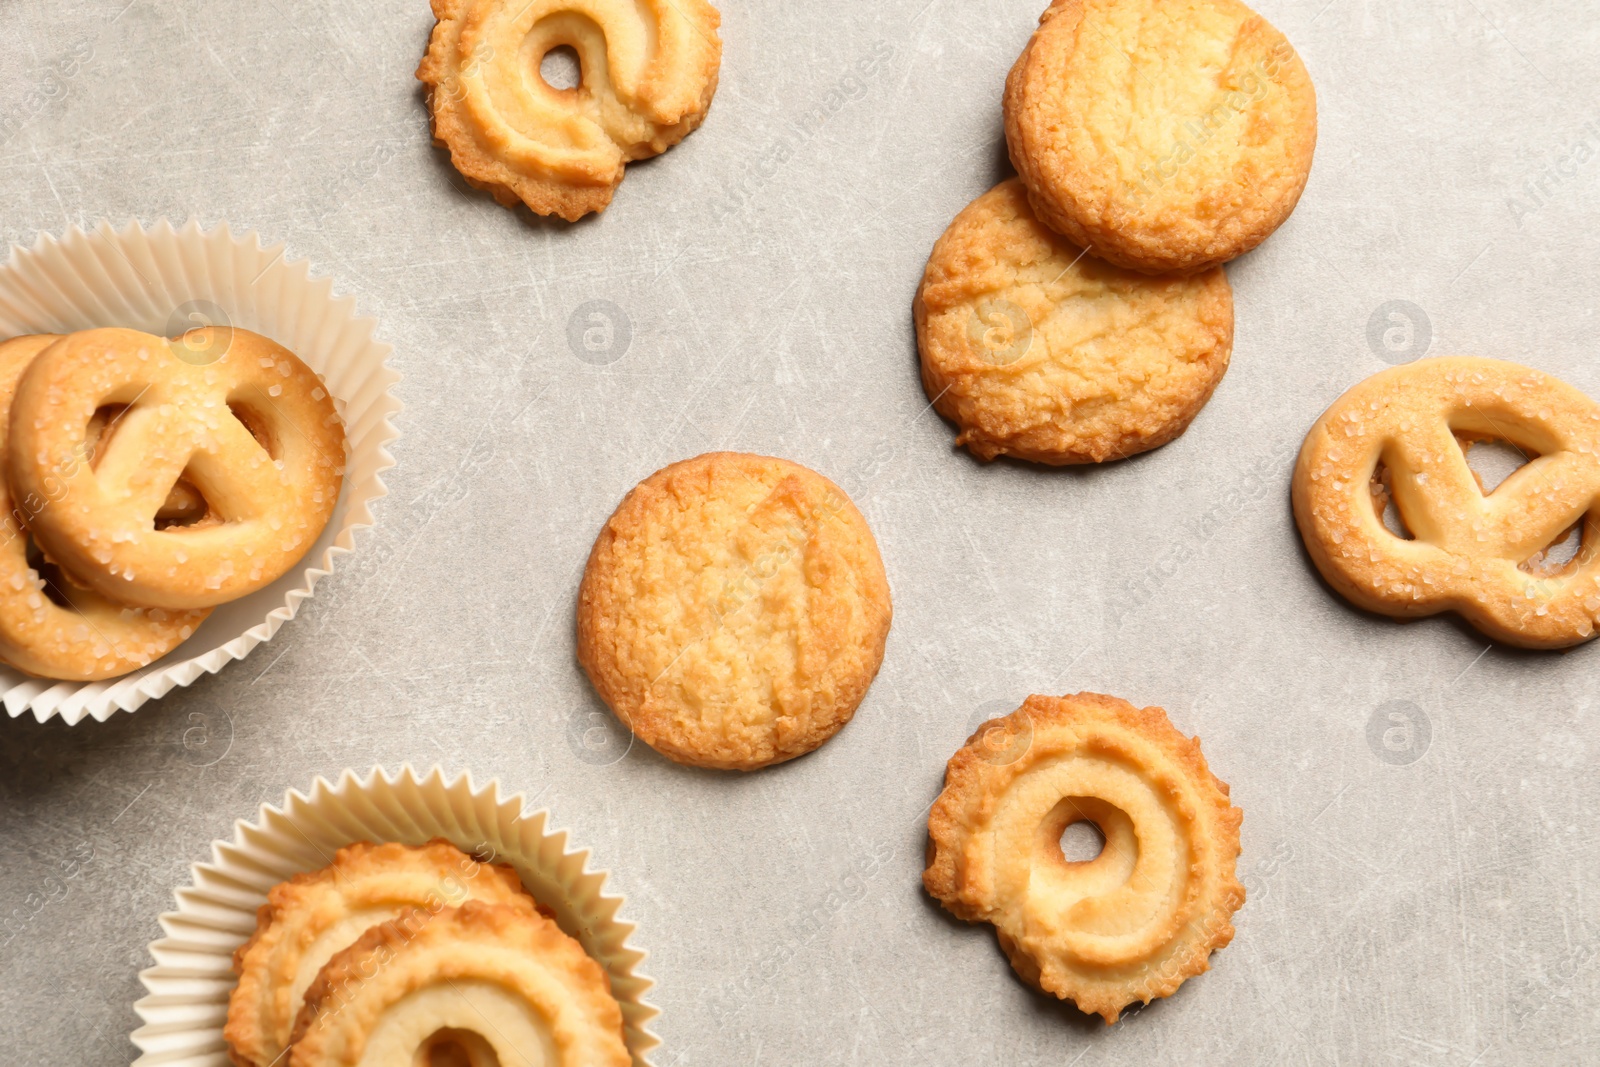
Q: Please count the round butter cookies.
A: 3